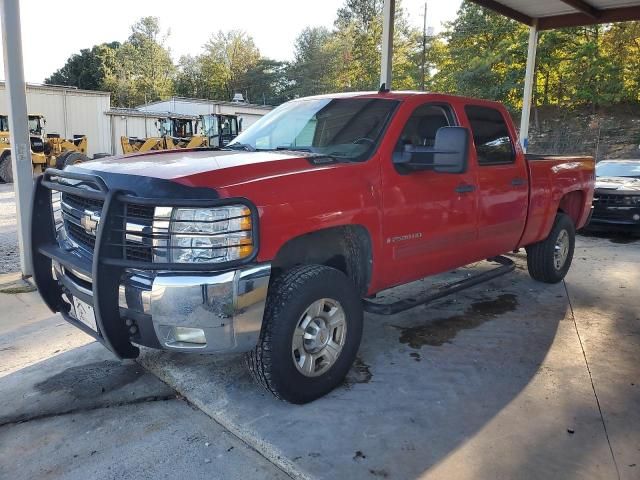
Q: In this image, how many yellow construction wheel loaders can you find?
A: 3